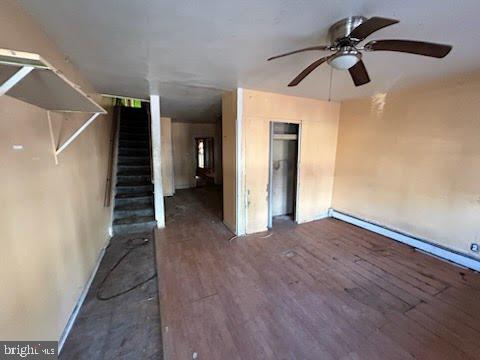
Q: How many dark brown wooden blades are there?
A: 5